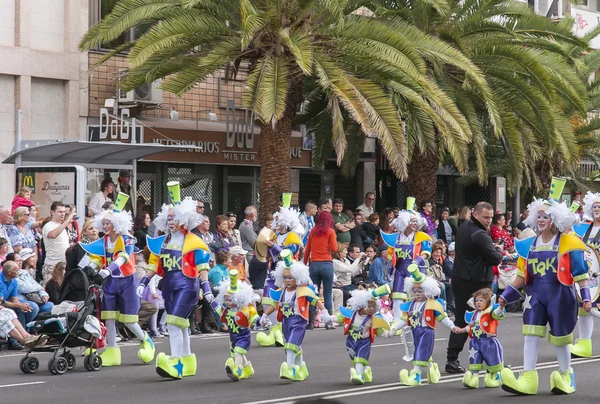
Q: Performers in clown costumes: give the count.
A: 11